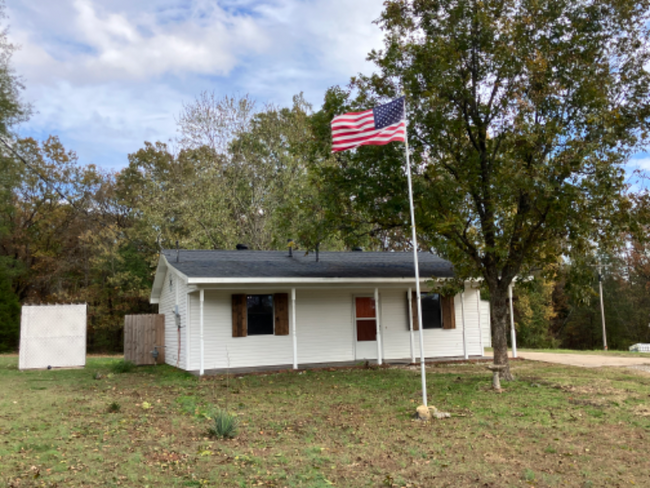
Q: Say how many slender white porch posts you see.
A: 6